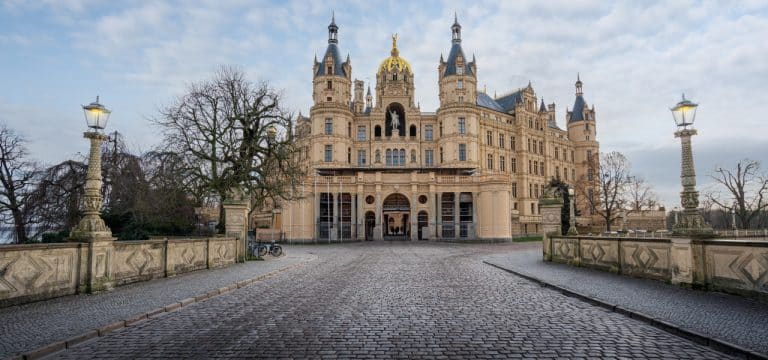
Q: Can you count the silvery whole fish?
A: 0